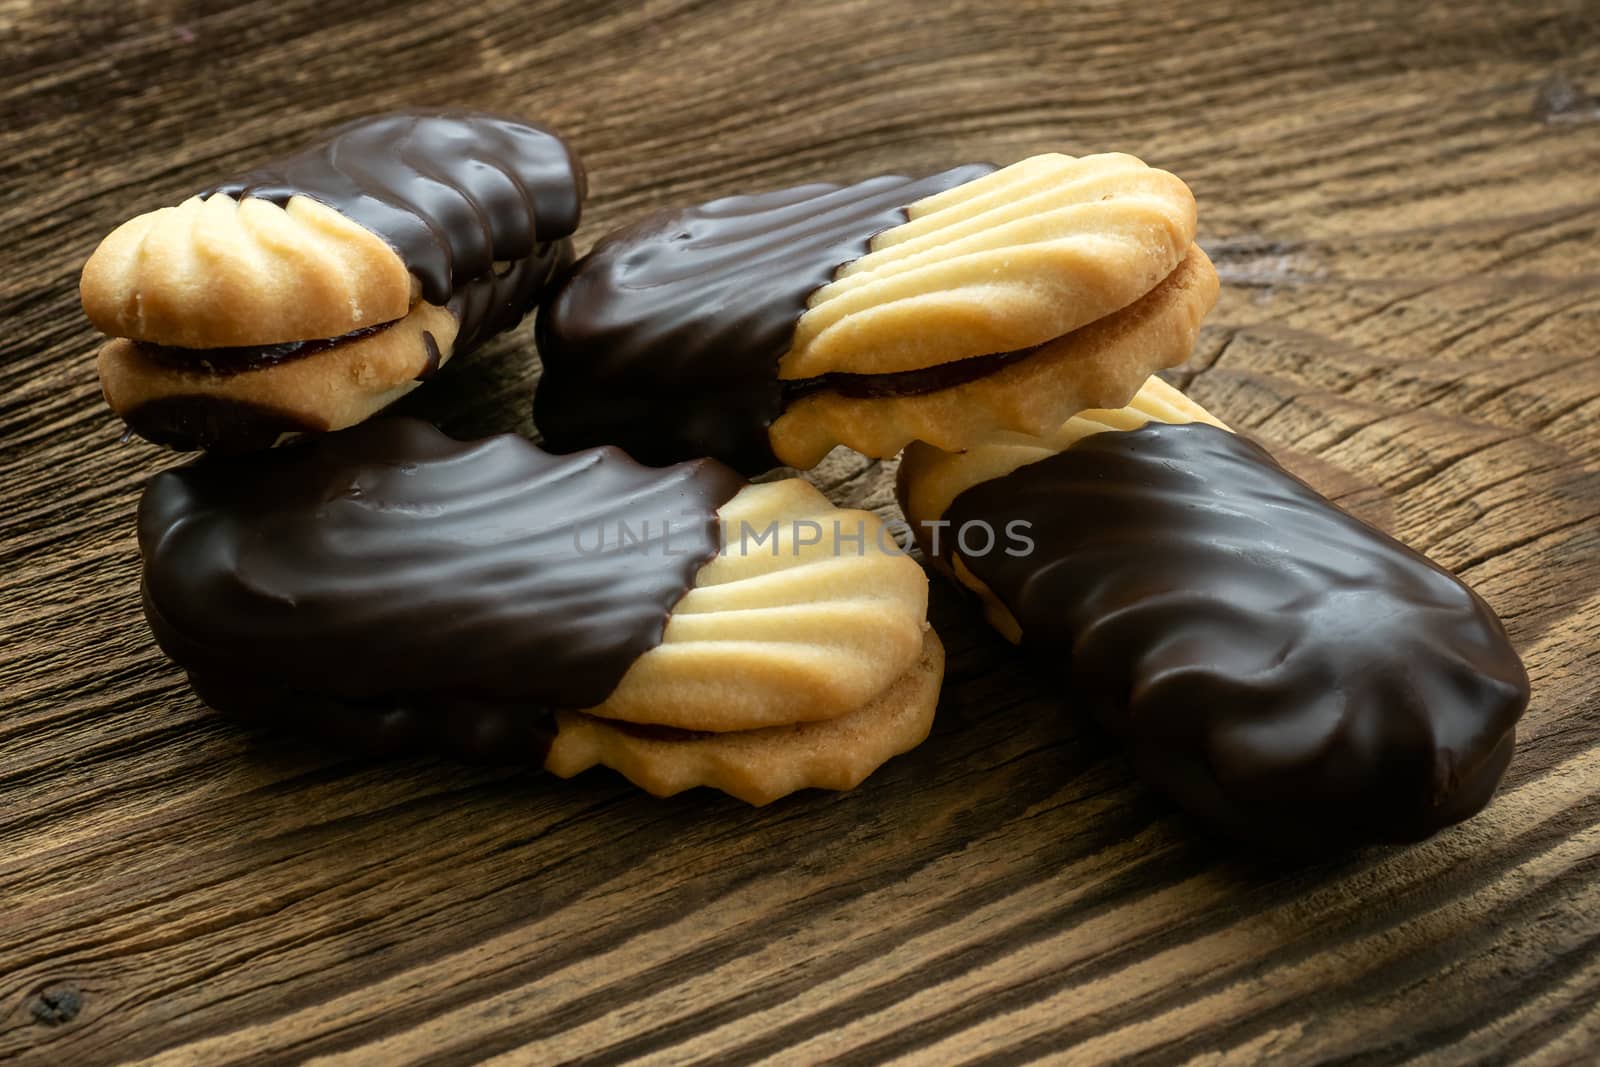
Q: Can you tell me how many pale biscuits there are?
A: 4